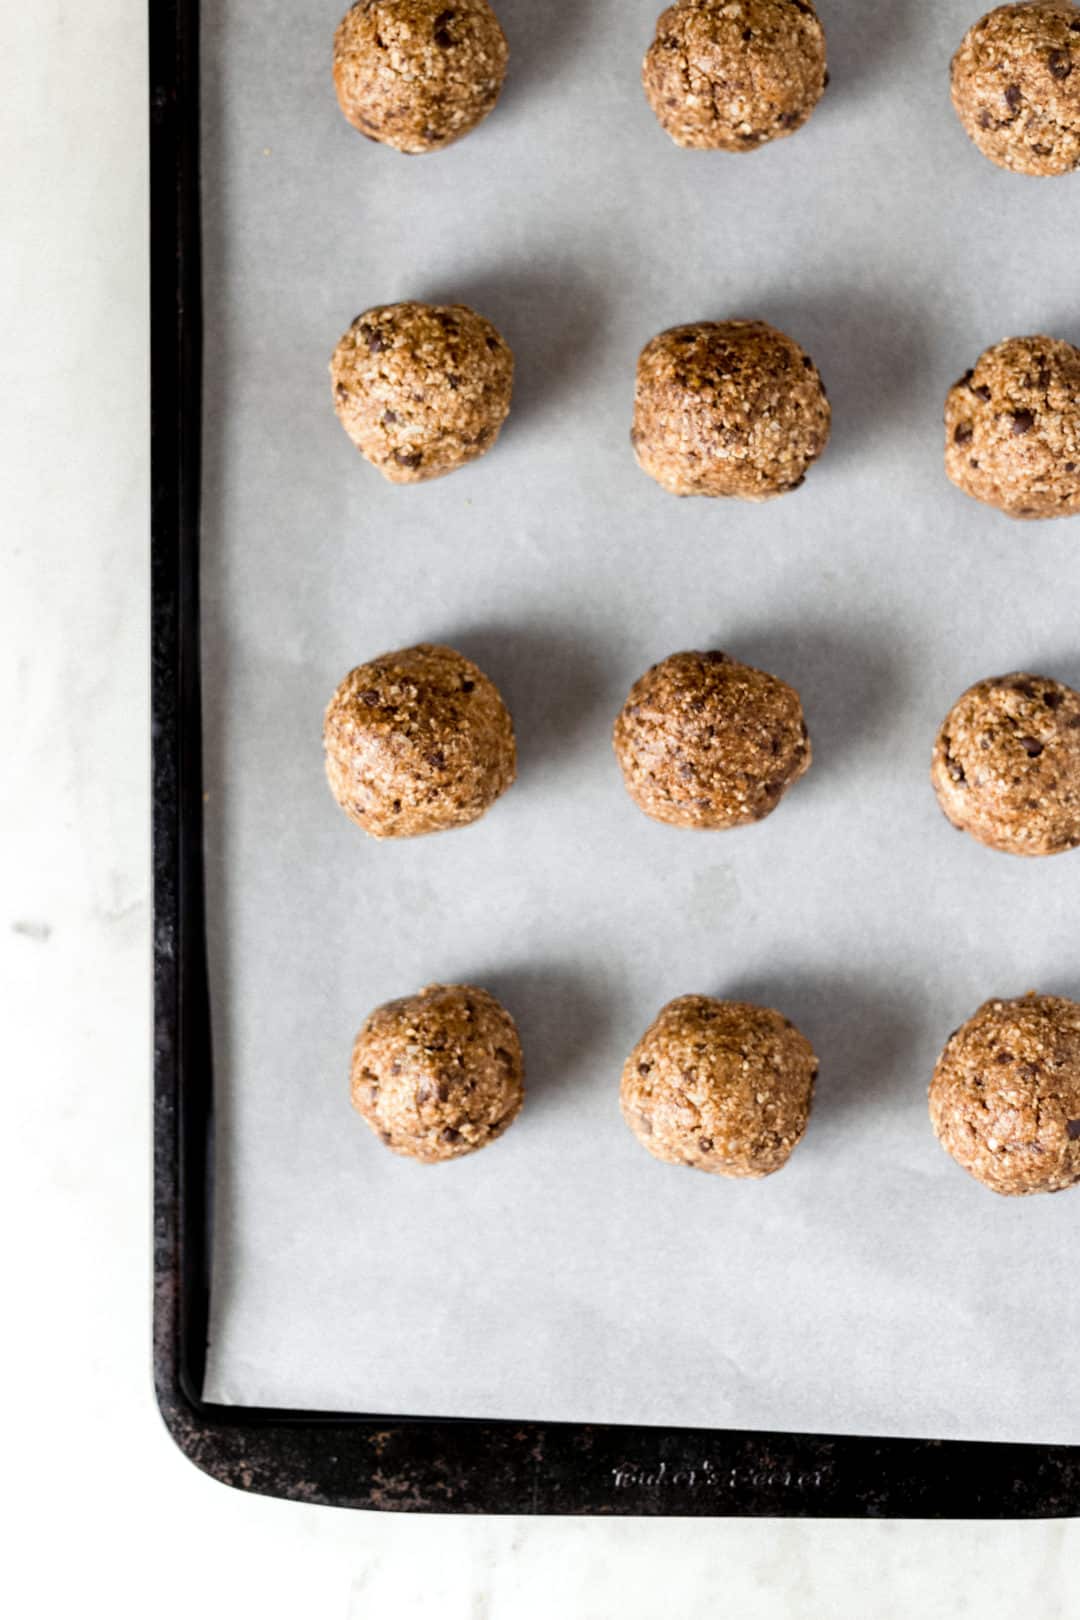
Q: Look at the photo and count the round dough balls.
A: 12